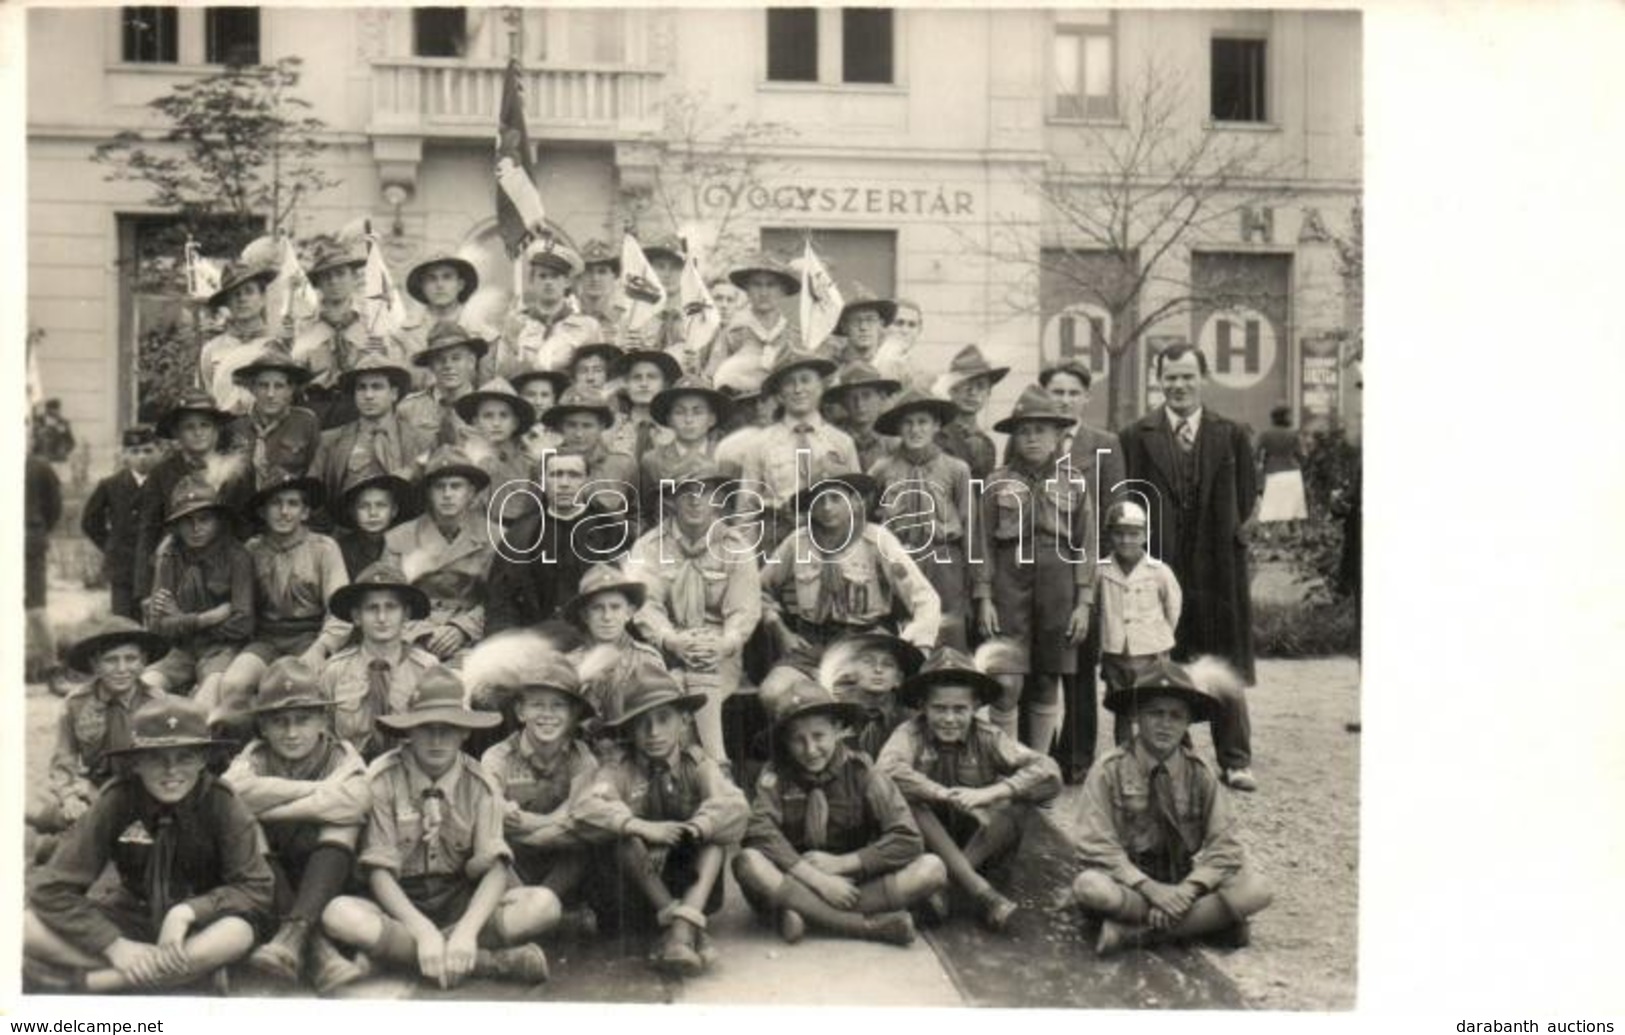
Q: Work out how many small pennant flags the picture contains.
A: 6